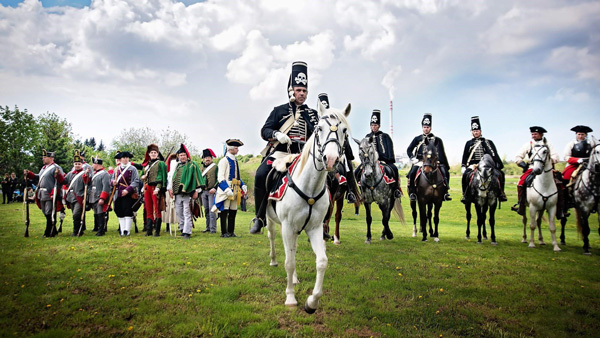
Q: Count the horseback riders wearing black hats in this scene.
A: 7